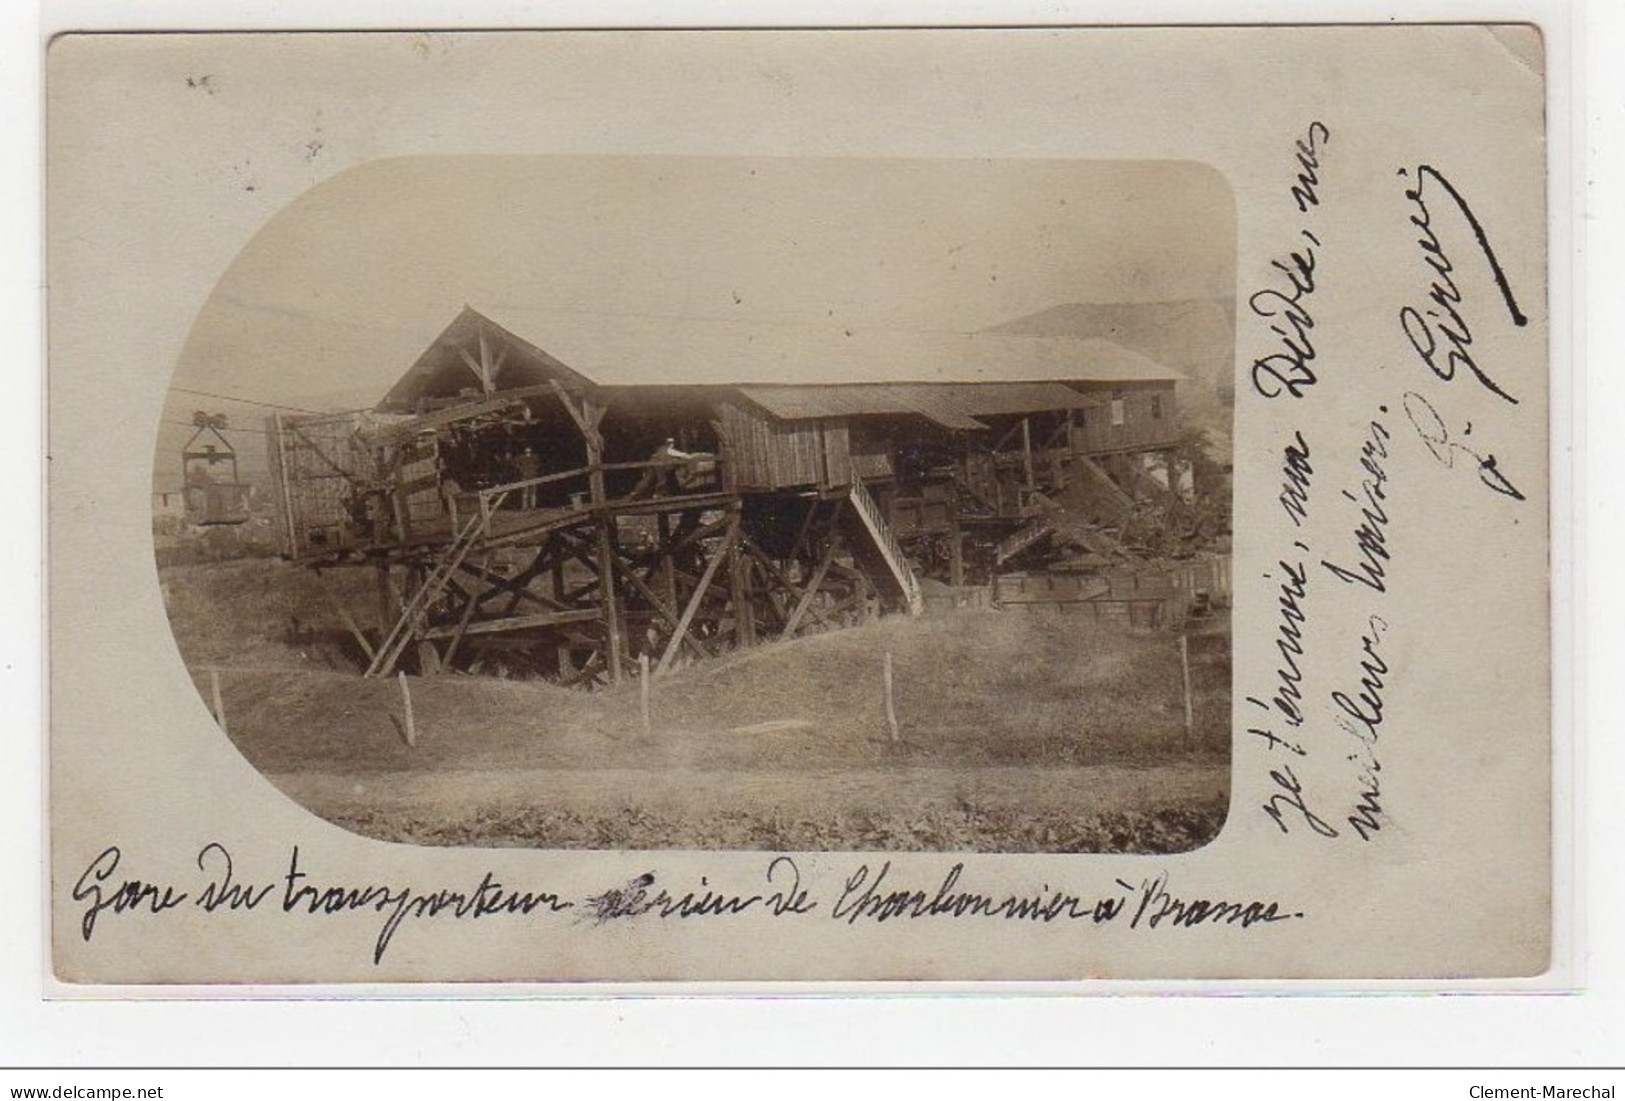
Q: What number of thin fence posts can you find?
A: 5